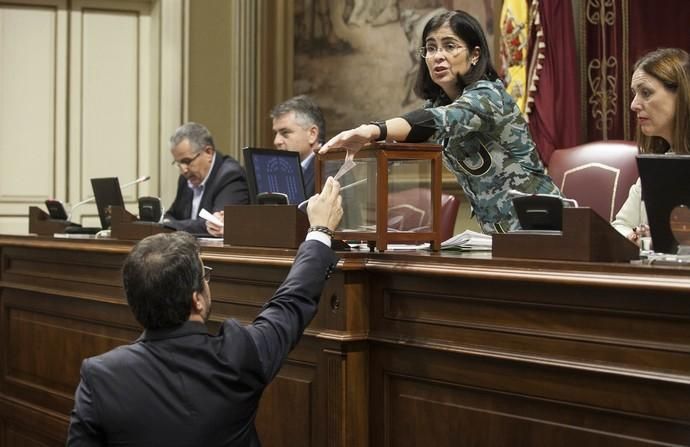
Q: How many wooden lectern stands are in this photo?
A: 4